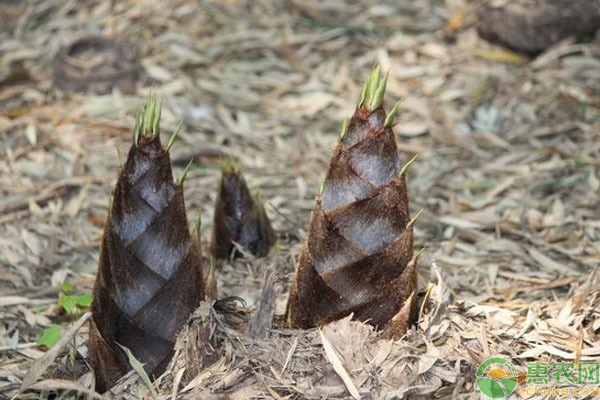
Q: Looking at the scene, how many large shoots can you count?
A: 2